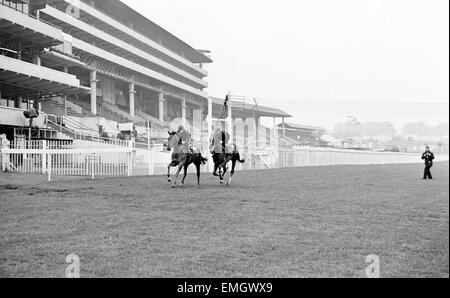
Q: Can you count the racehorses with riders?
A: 2